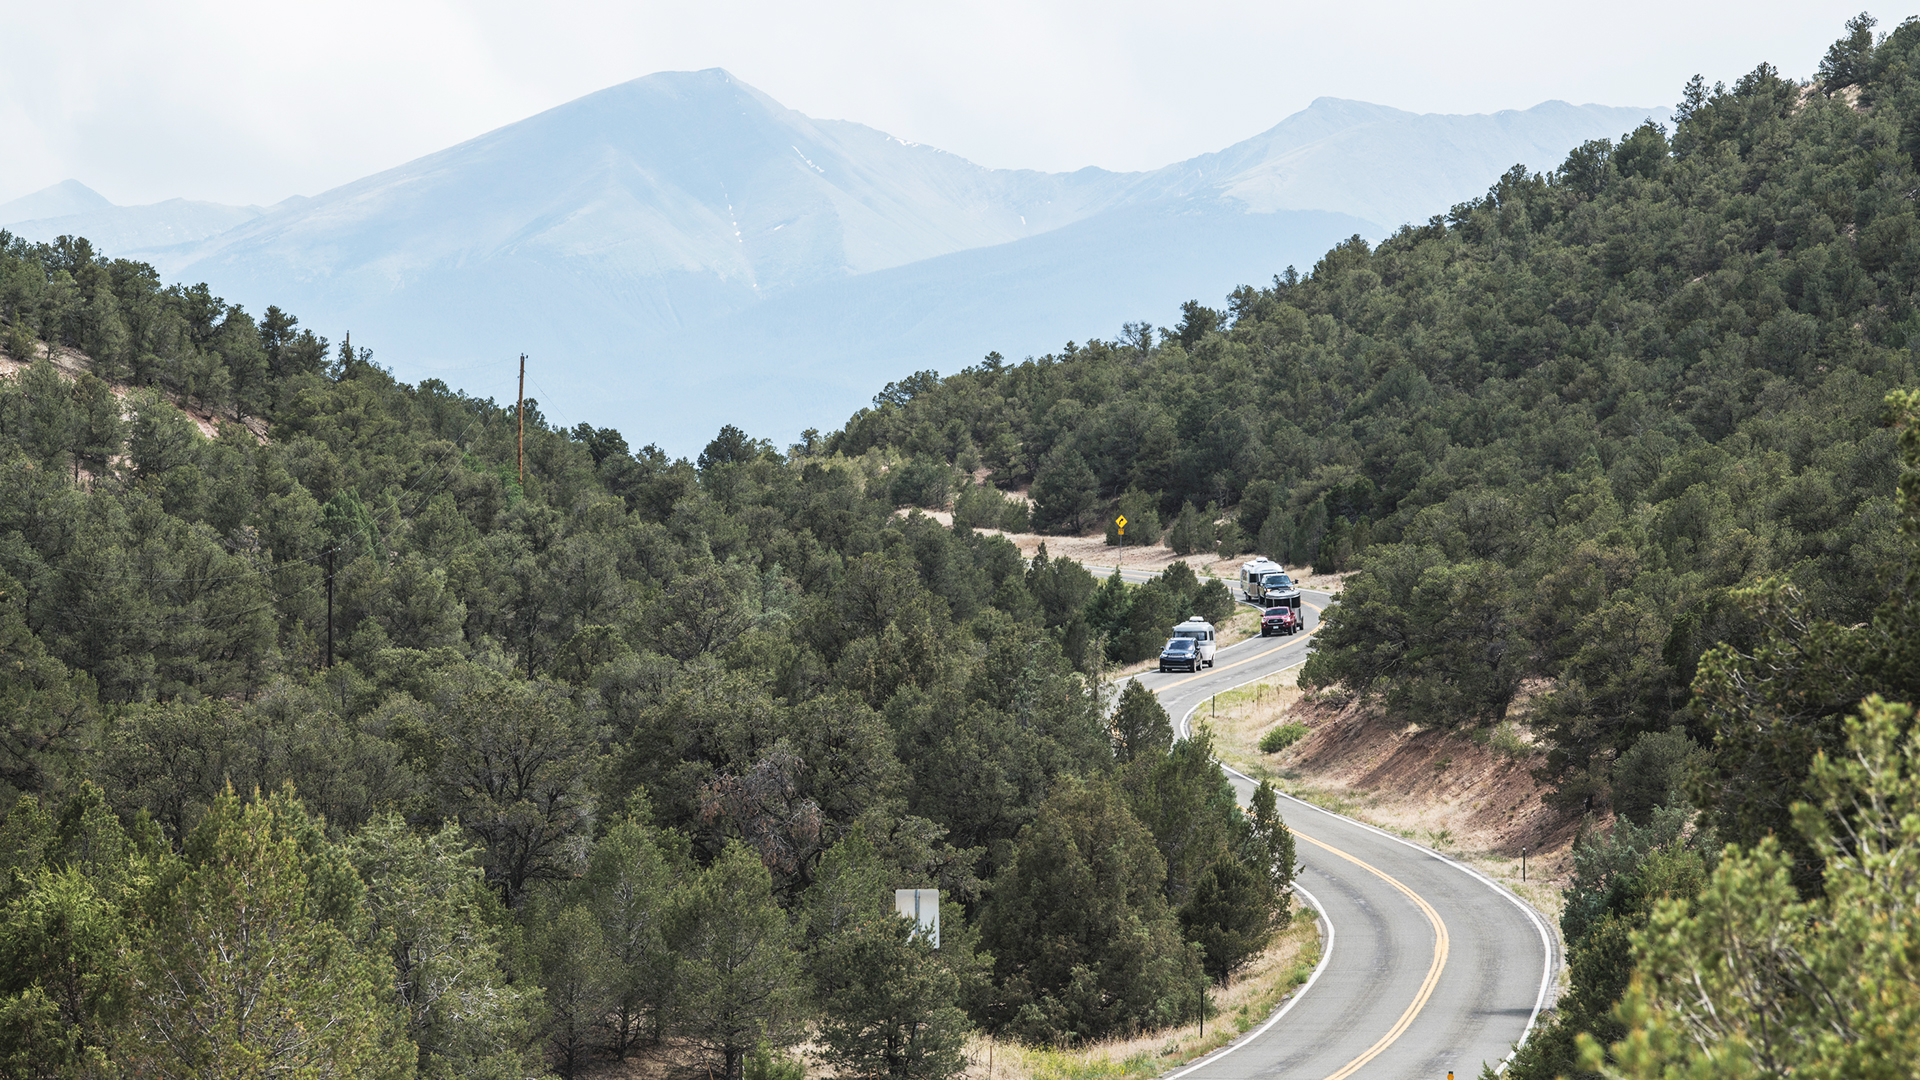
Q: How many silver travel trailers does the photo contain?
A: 2